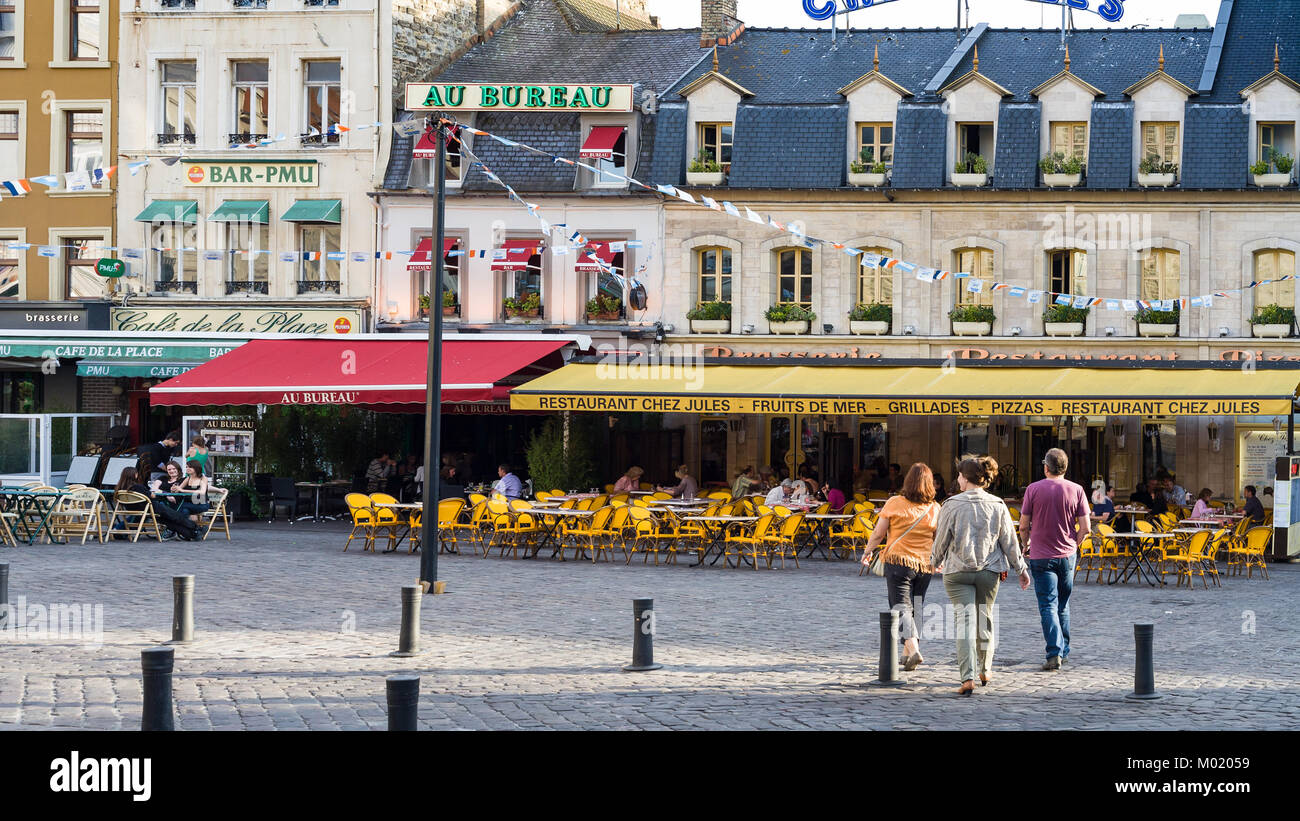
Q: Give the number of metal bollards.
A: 8